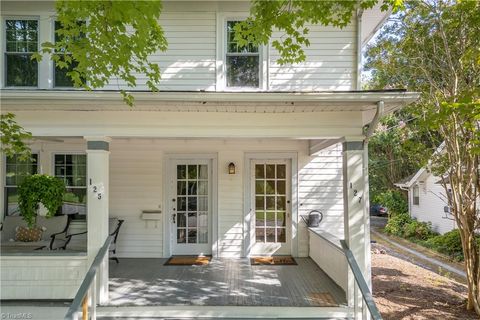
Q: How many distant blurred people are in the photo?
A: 0